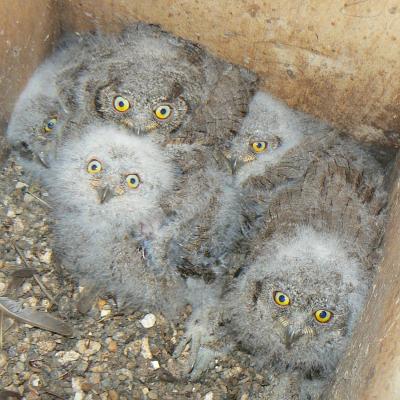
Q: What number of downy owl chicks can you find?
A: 5